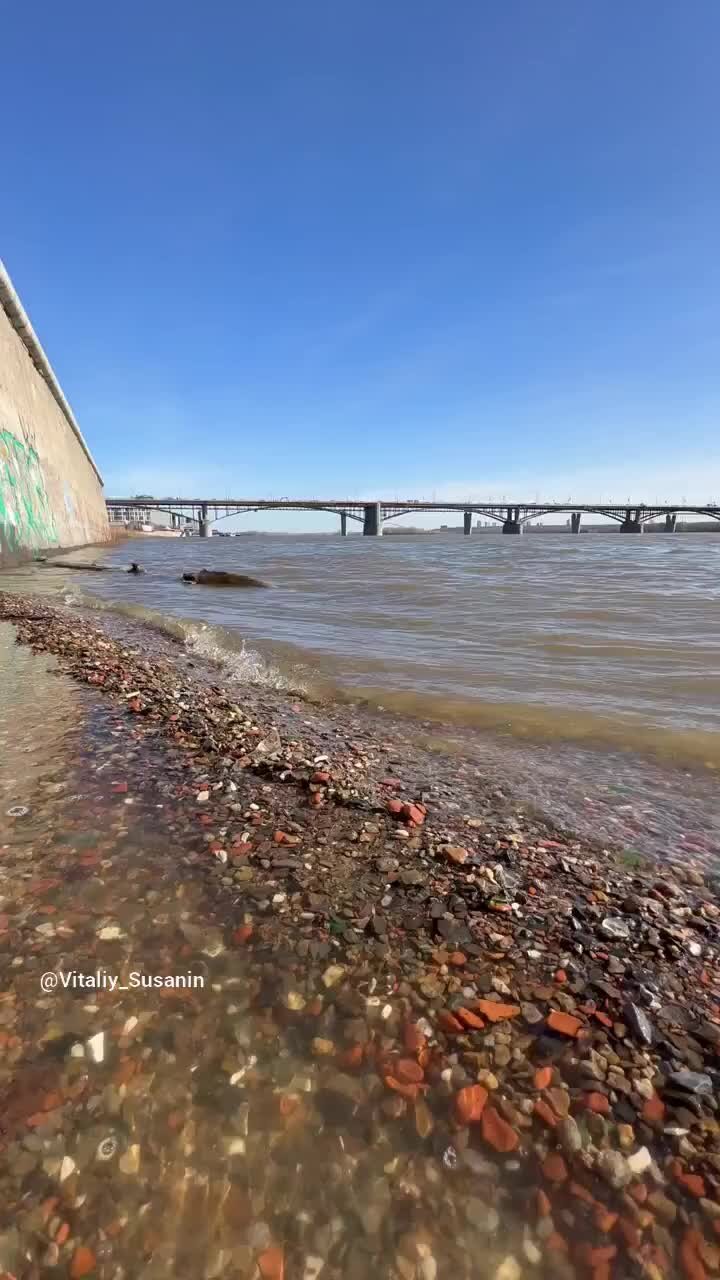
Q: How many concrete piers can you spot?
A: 8